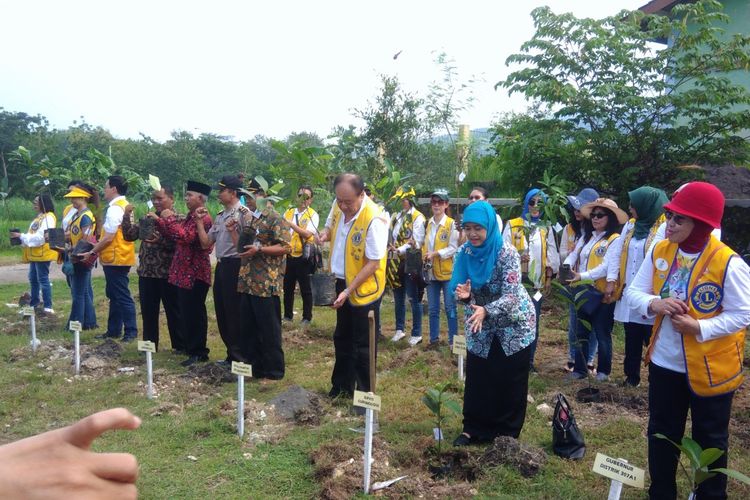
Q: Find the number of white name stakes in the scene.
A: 7